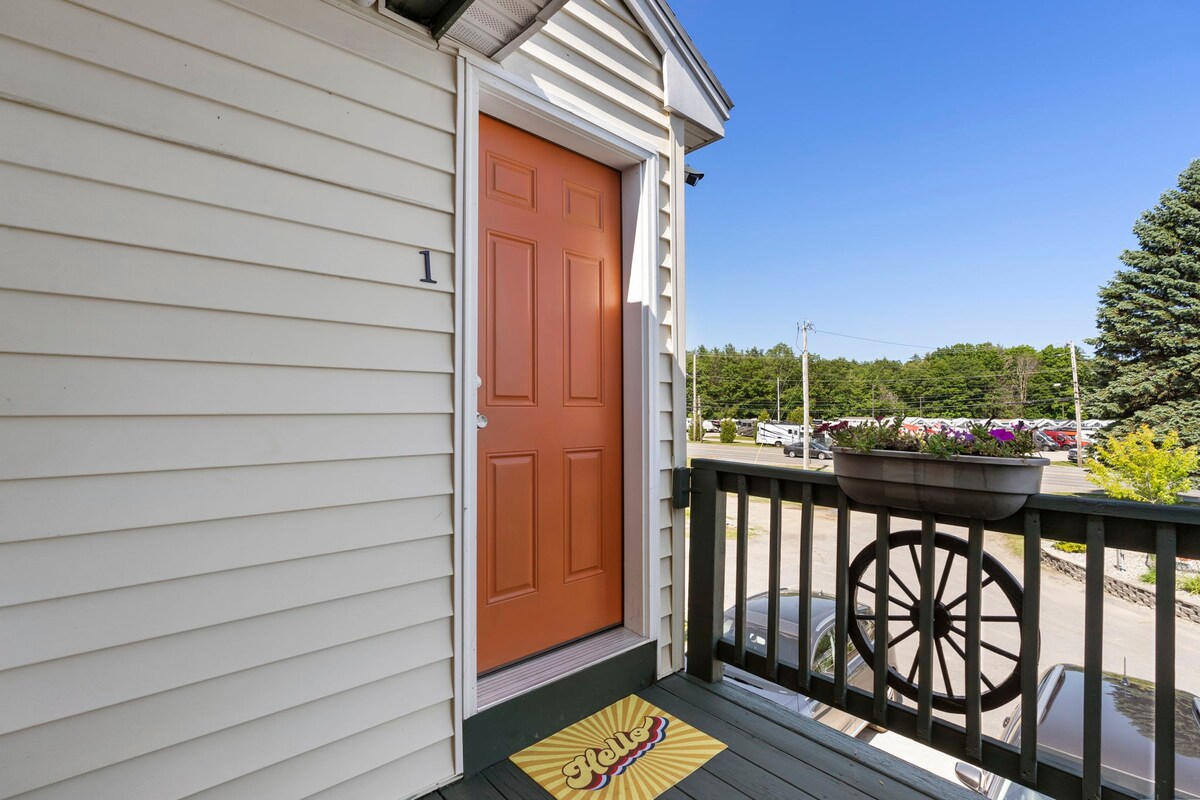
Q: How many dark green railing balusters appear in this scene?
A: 10